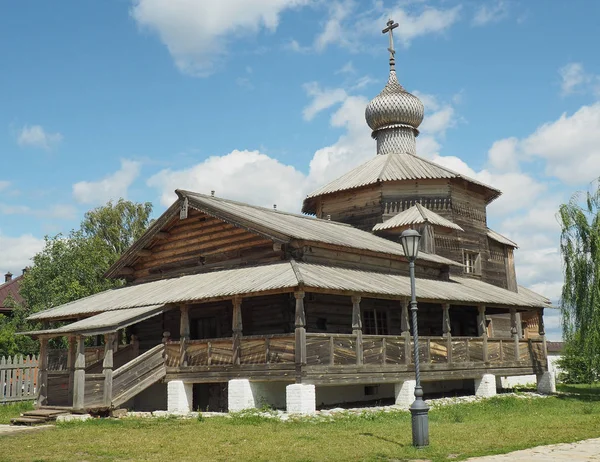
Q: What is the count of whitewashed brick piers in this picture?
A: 6